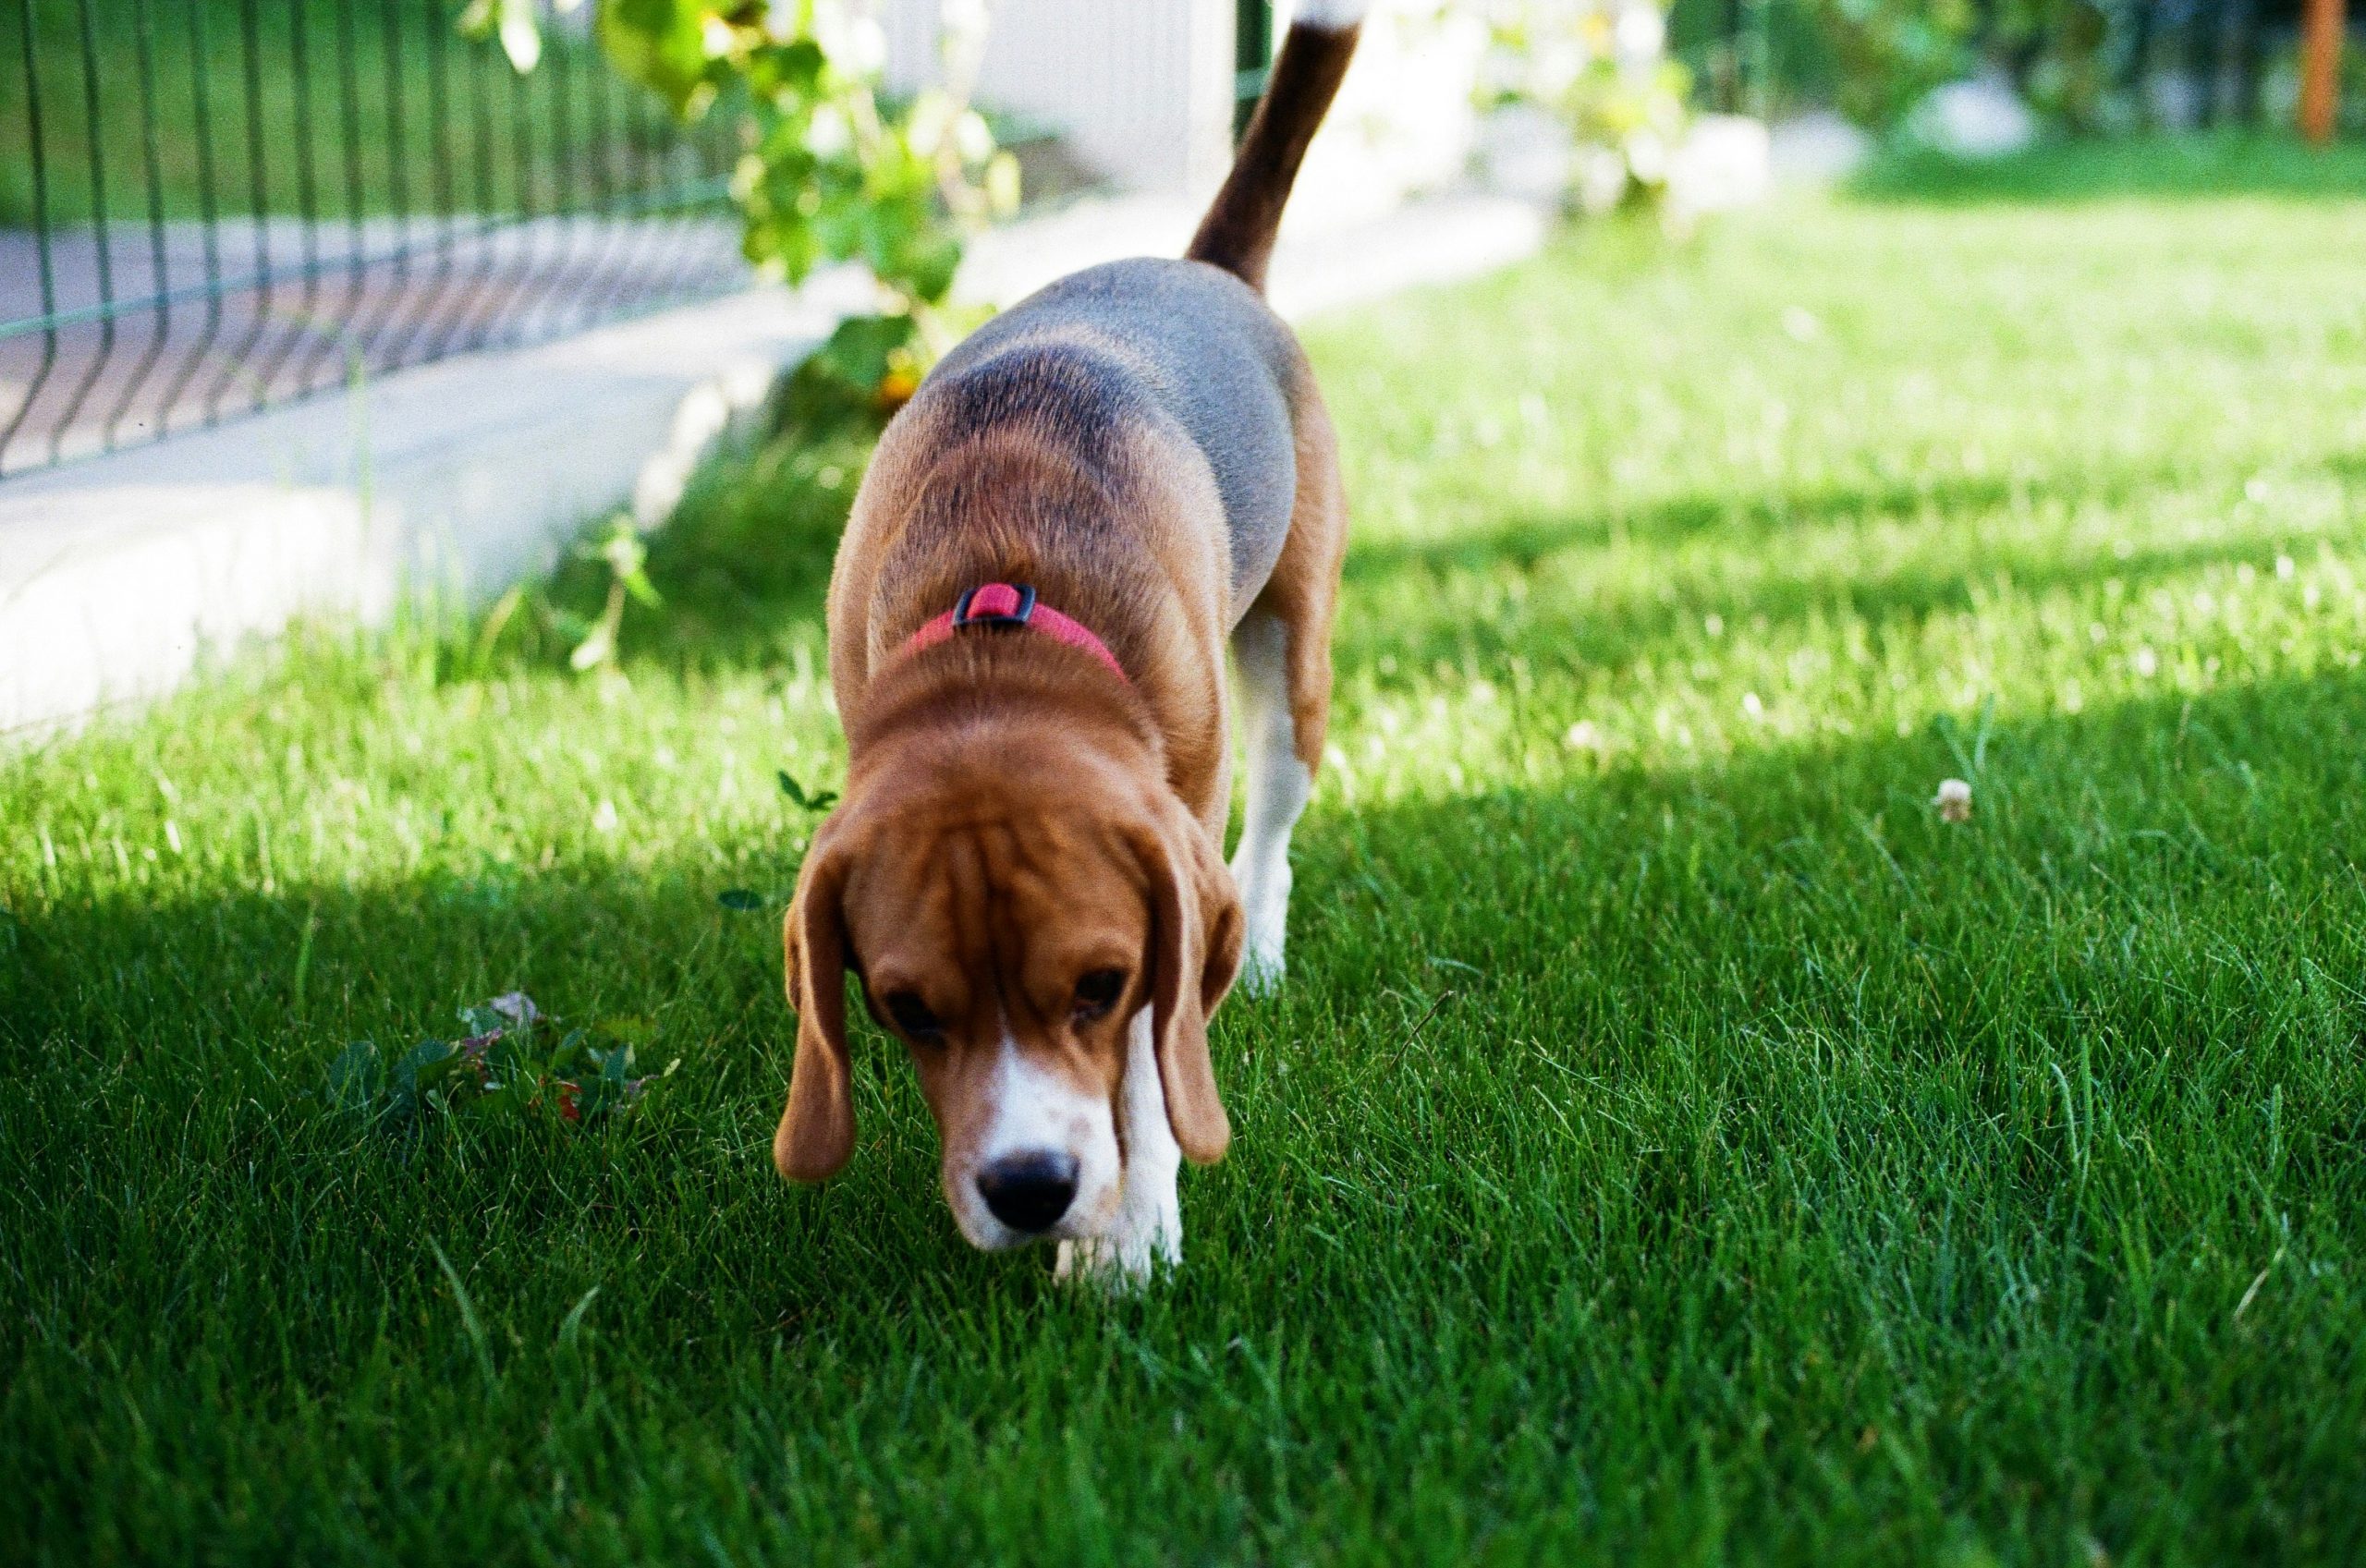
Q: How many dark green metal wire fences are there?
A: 1